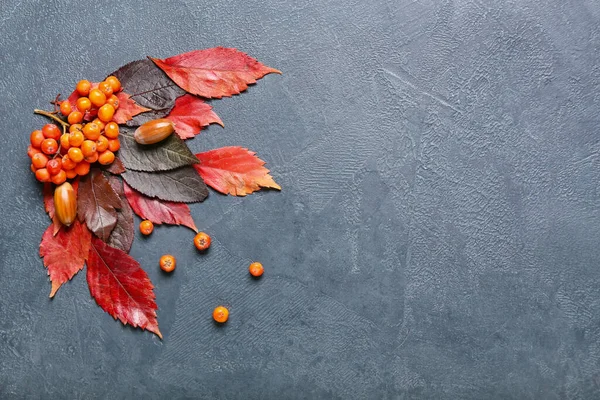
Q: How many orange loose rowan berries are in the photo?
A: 5